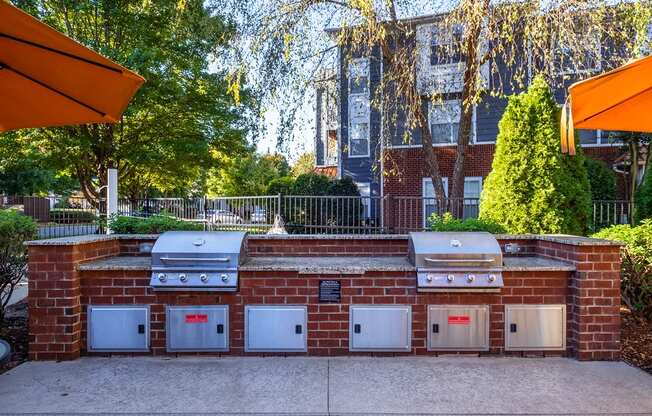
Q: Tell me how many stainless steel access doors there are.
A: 6